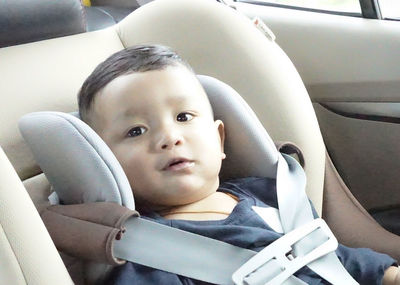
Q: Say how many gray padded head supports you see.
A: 2